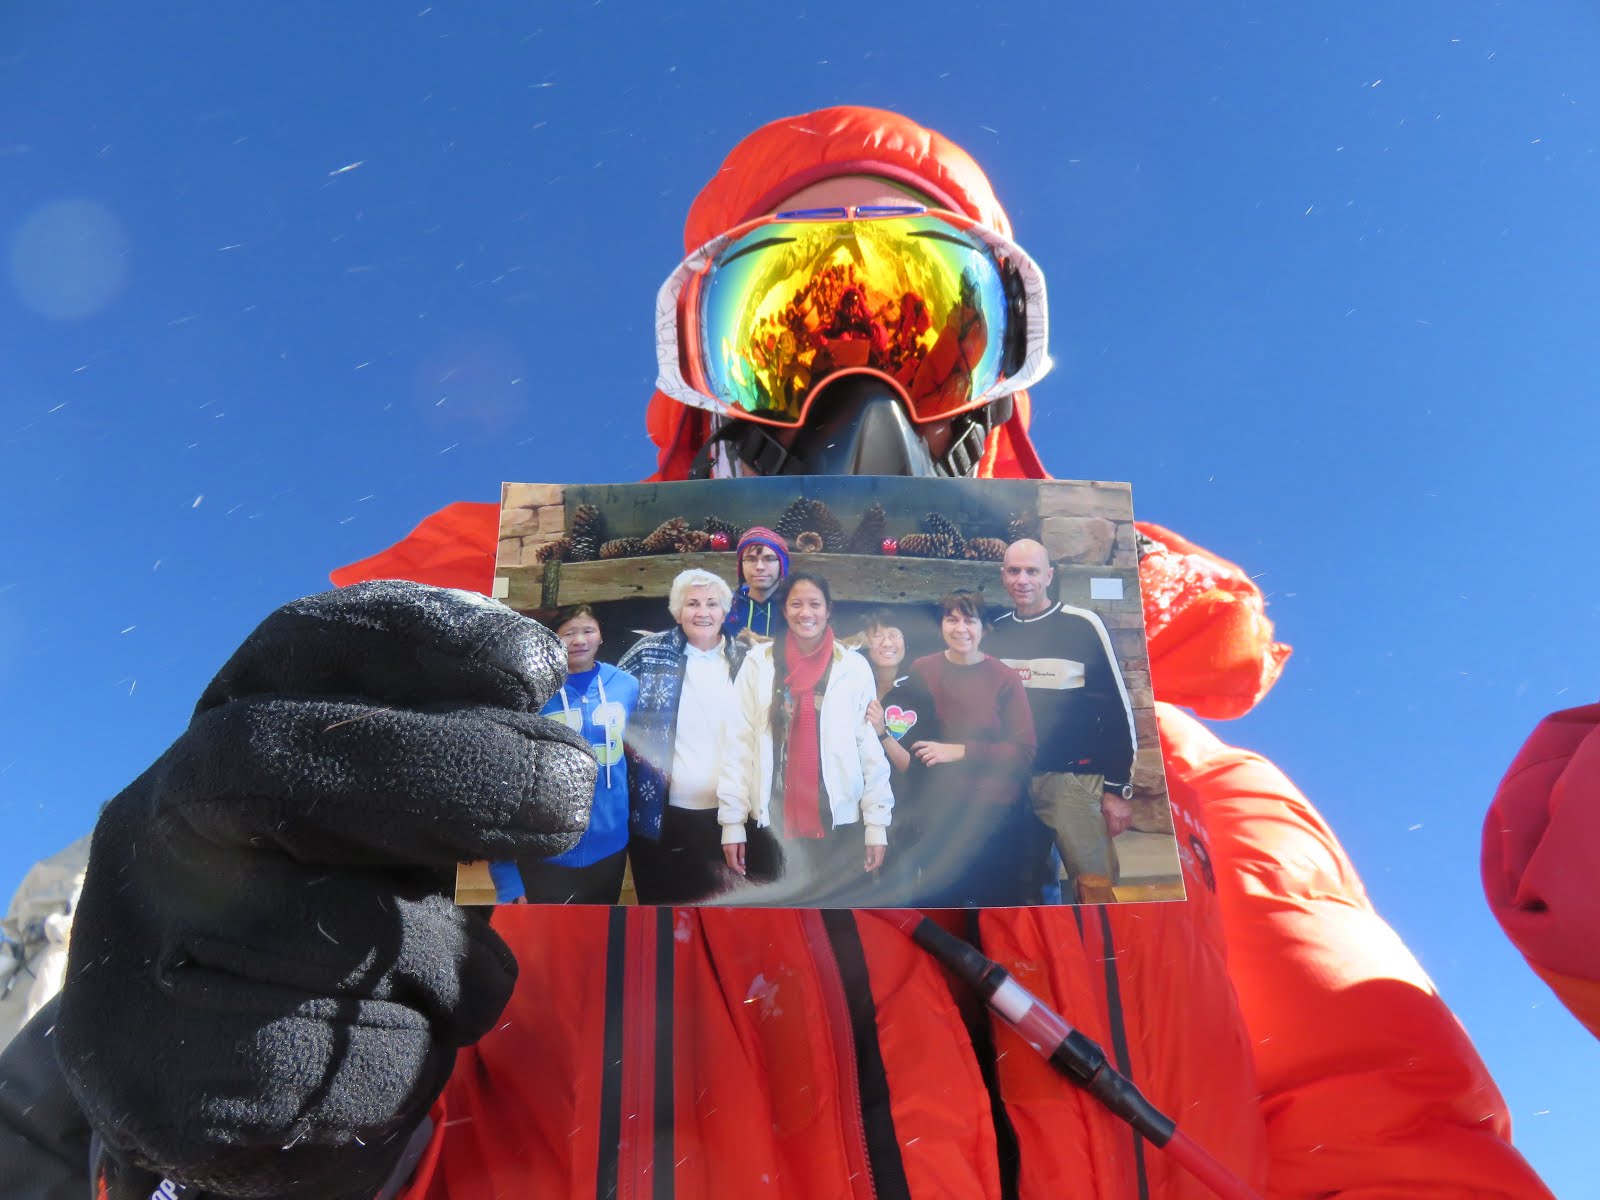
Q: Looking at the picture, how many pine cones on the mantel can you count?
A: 14